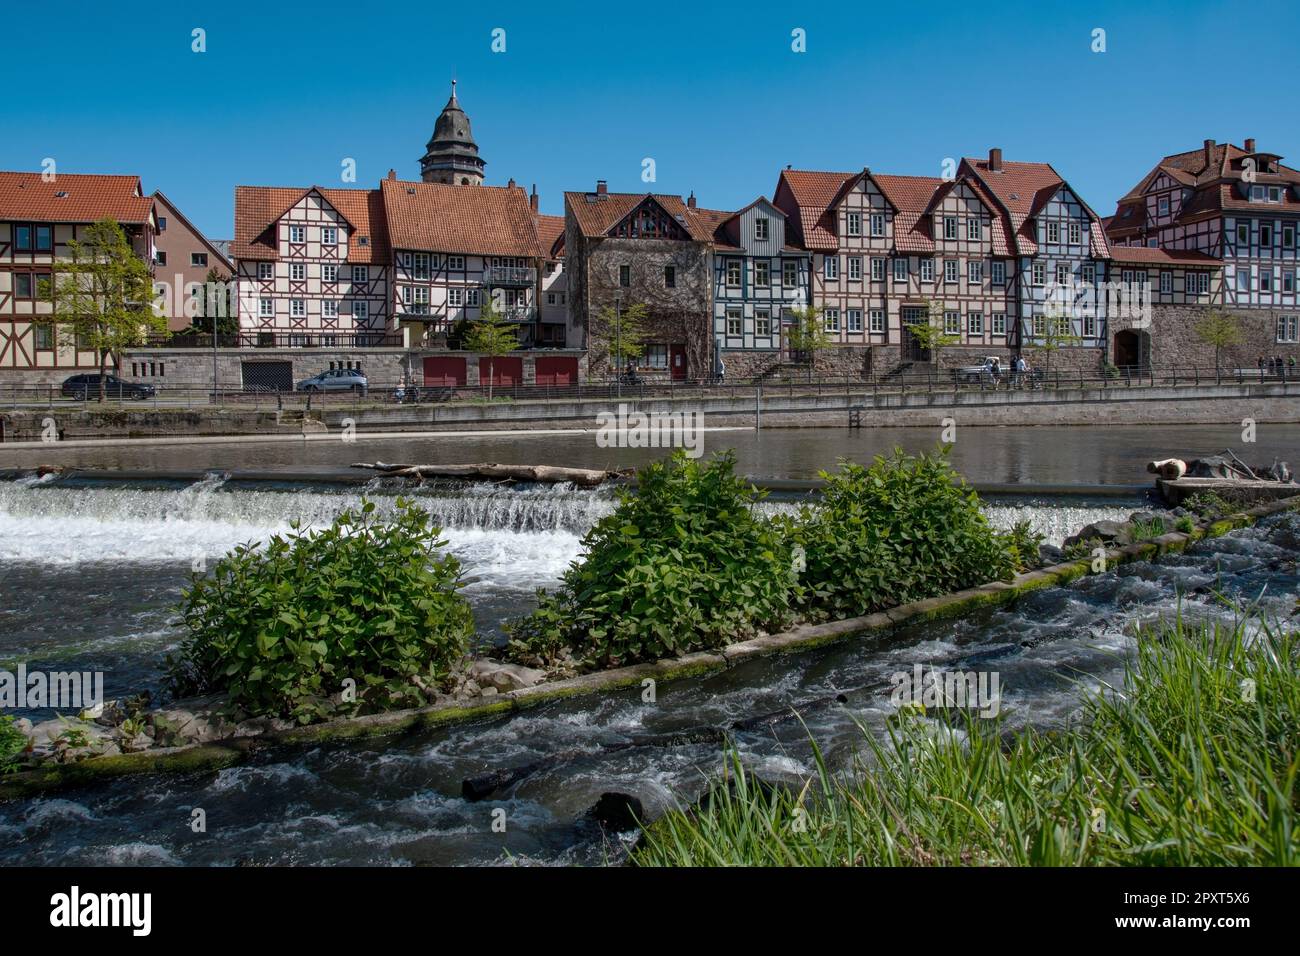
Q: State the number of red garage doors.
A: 3